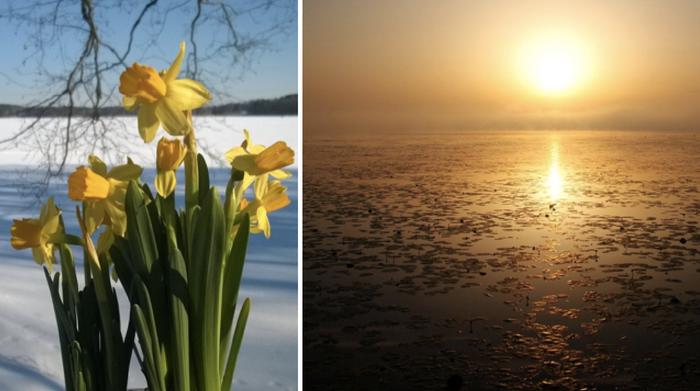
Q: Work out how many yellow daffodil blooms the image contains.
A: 6